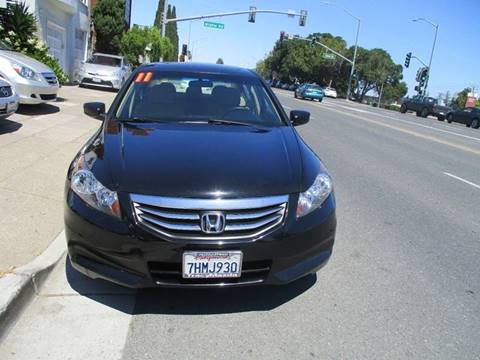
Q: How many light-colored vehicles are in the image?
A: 4